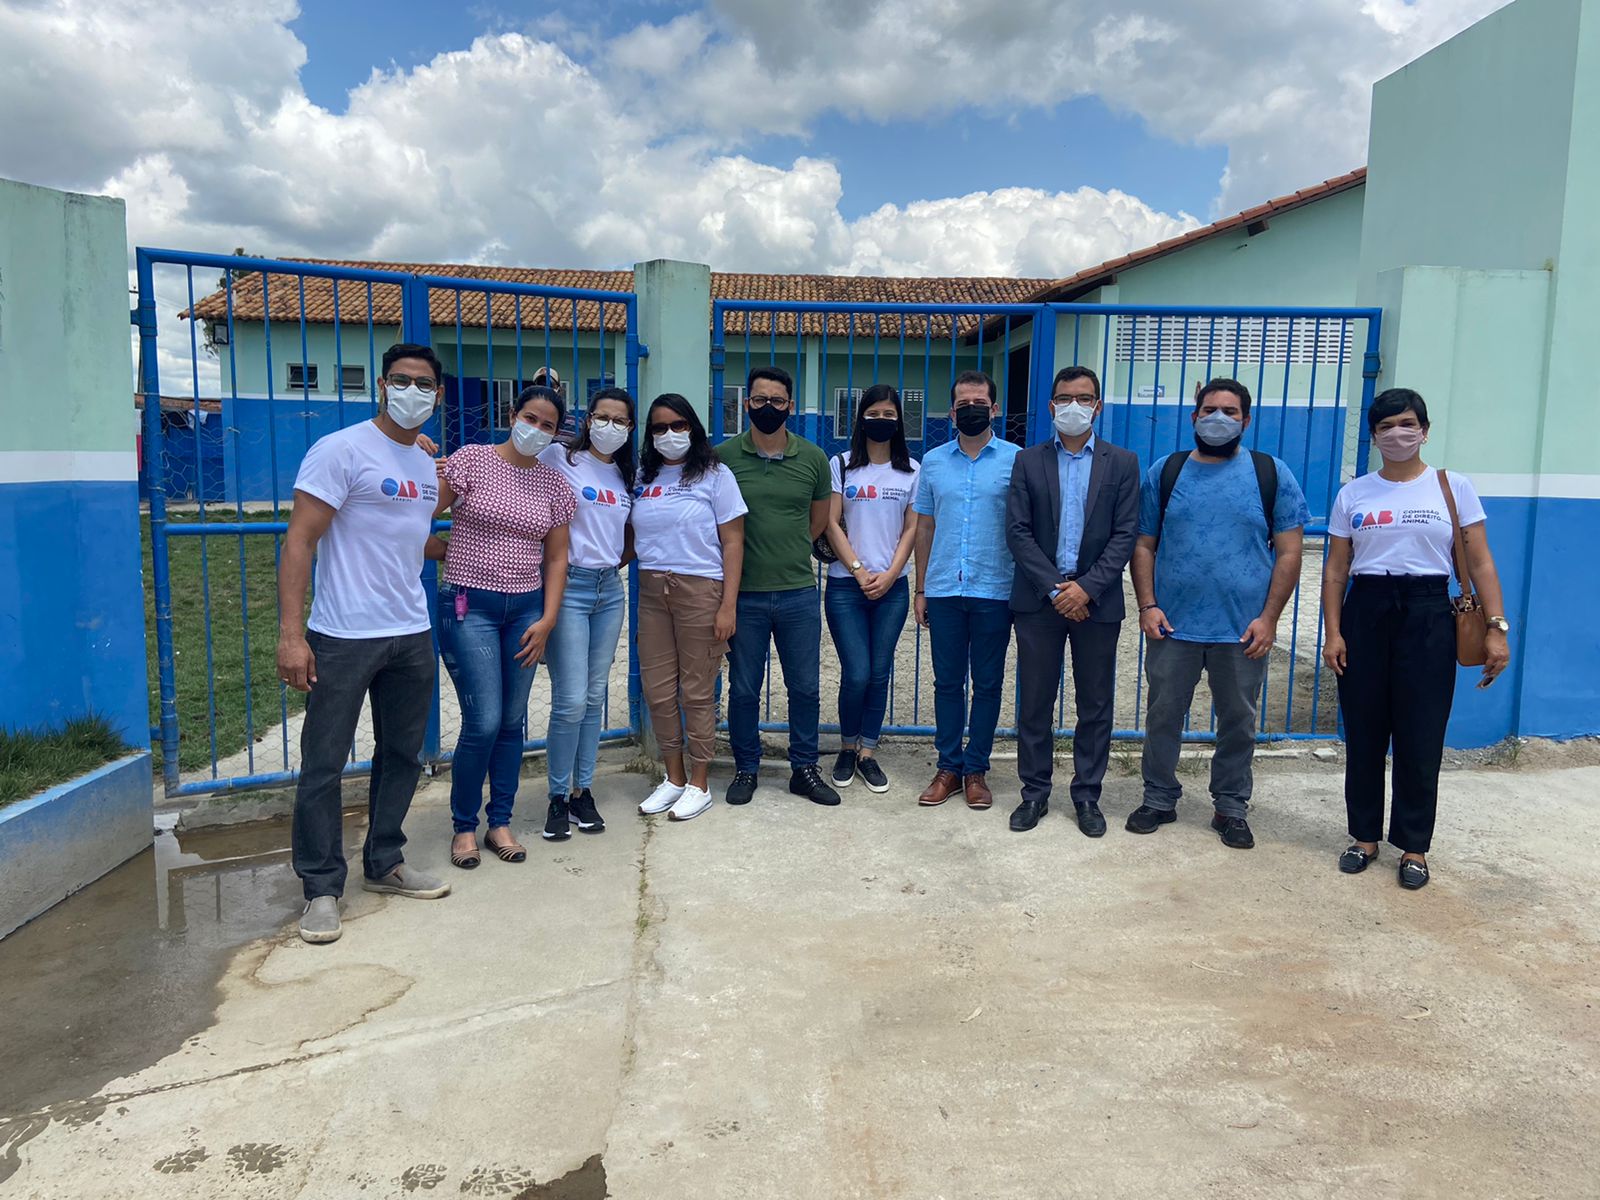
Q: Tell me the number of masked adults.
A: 10